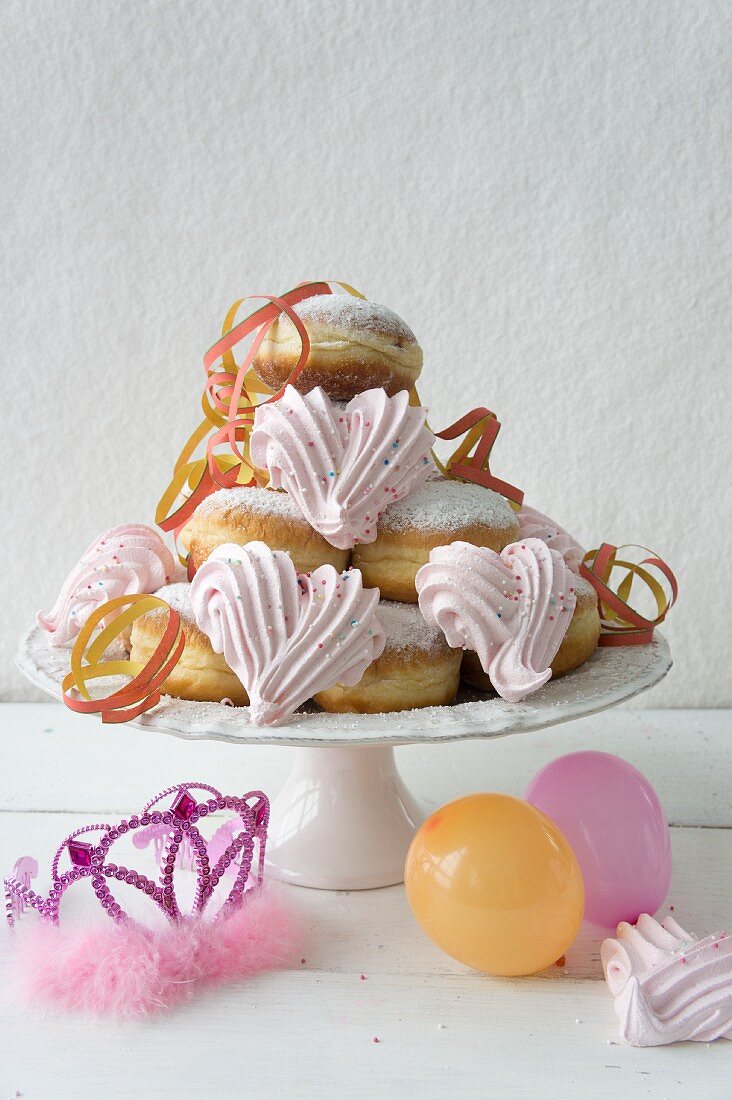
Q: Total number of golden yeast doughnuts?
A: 6